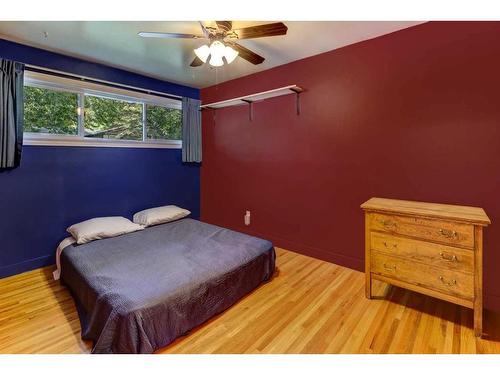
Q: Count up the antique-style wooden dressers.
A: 1